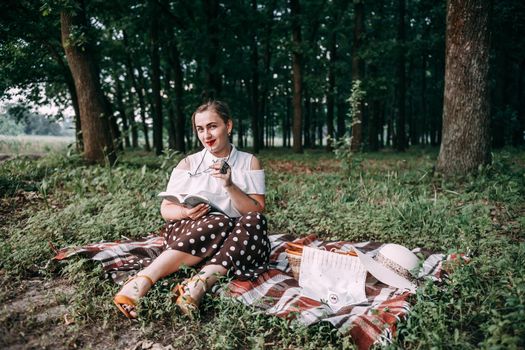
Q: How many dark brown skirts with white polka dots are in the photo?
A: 1